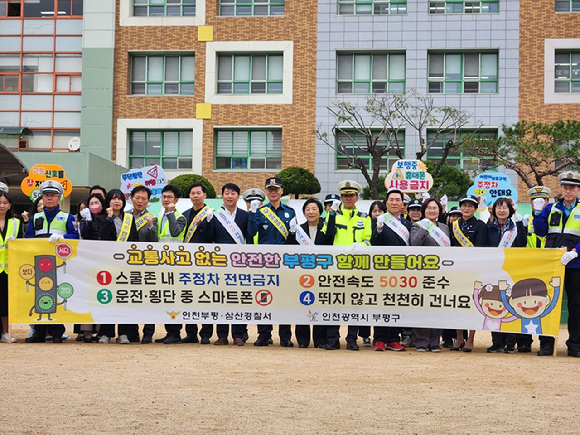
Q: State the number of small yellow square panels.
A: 2